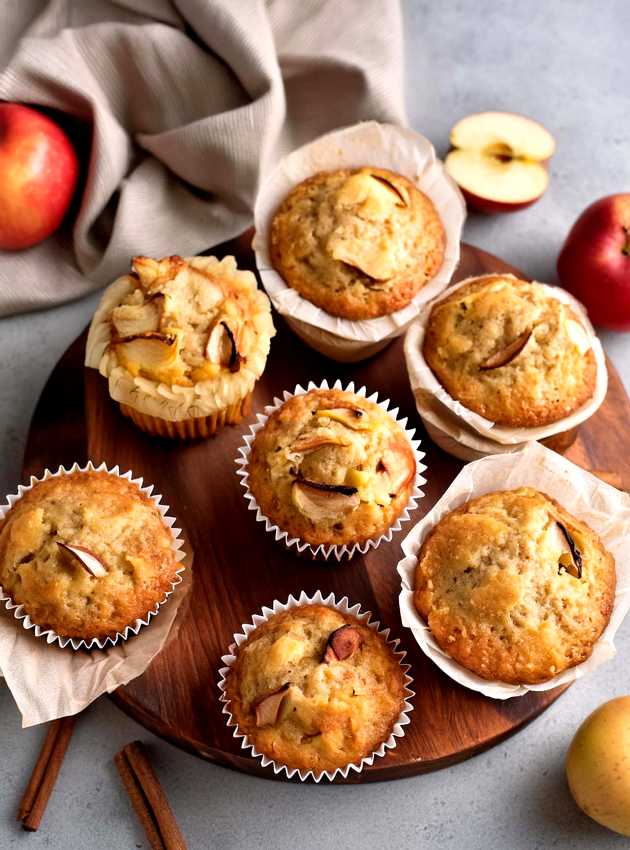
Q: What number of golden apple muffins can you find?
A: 7